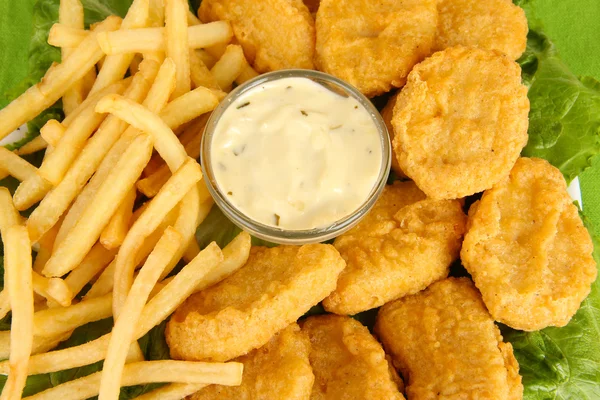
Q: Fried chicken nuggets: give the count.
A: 10